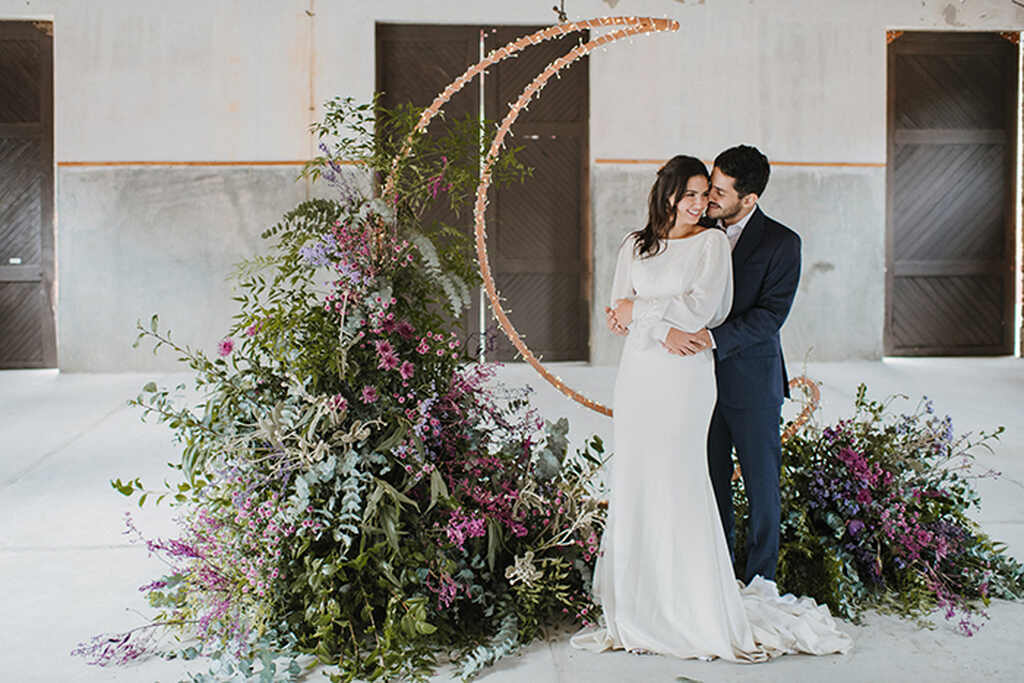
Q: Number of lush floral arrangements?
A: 2